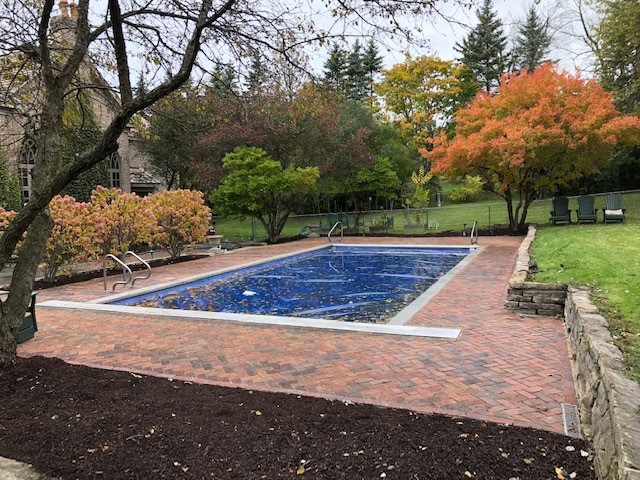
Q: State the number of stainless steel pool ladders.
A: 3